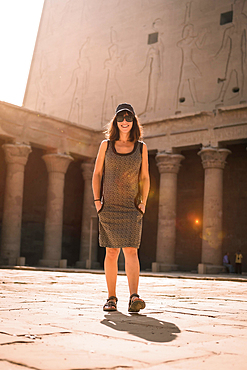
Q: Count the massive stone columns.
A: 5